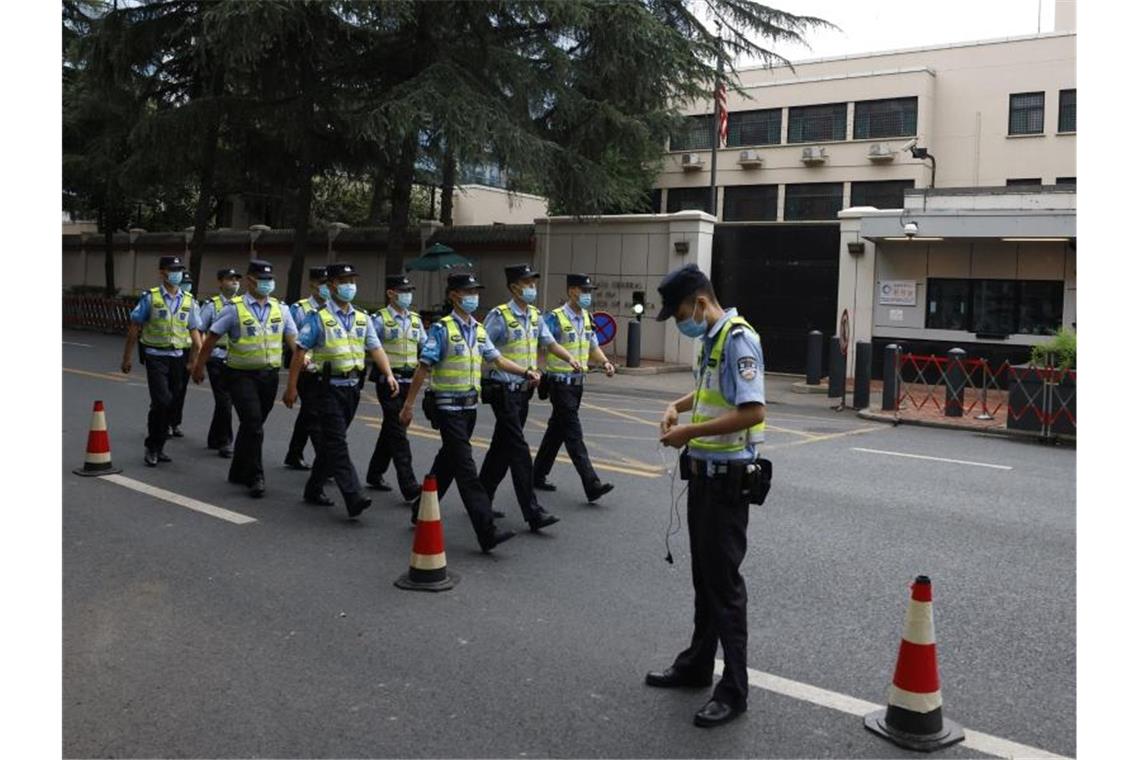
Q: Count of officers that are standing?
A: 1